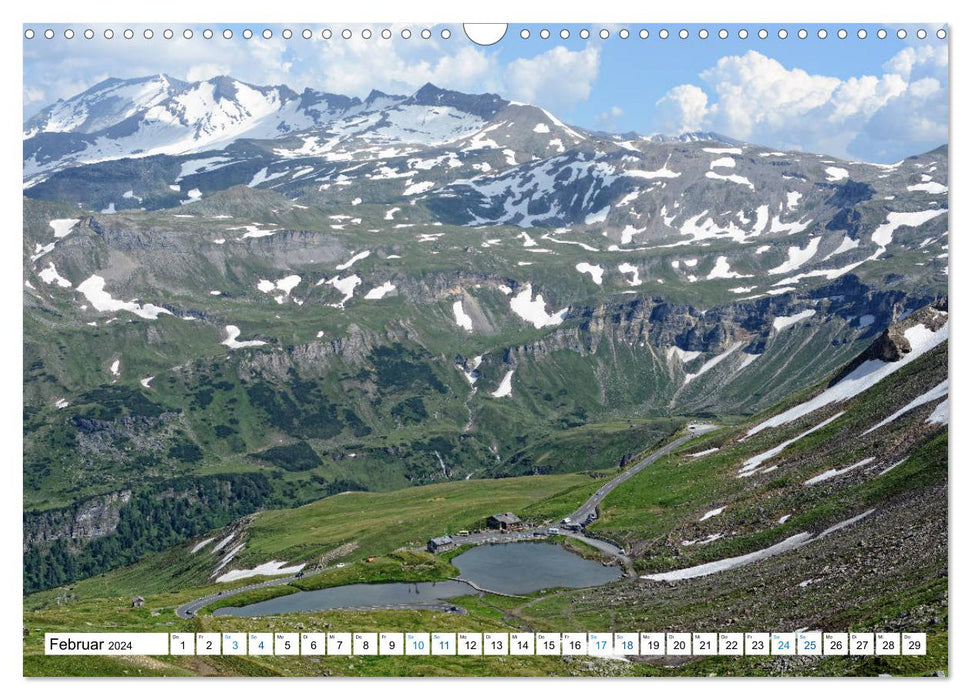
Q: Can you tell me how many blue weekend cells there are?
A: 8